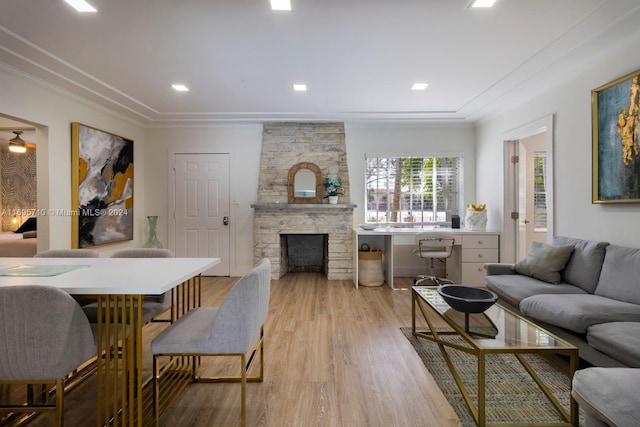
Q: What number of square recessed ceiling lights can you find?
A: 6